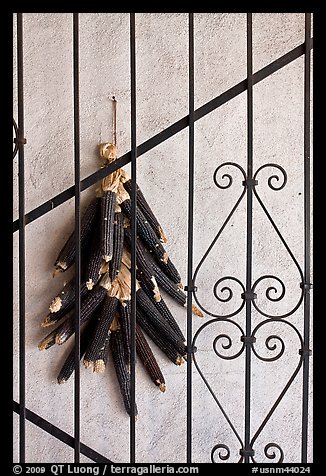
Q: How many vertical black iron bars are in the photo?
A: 6